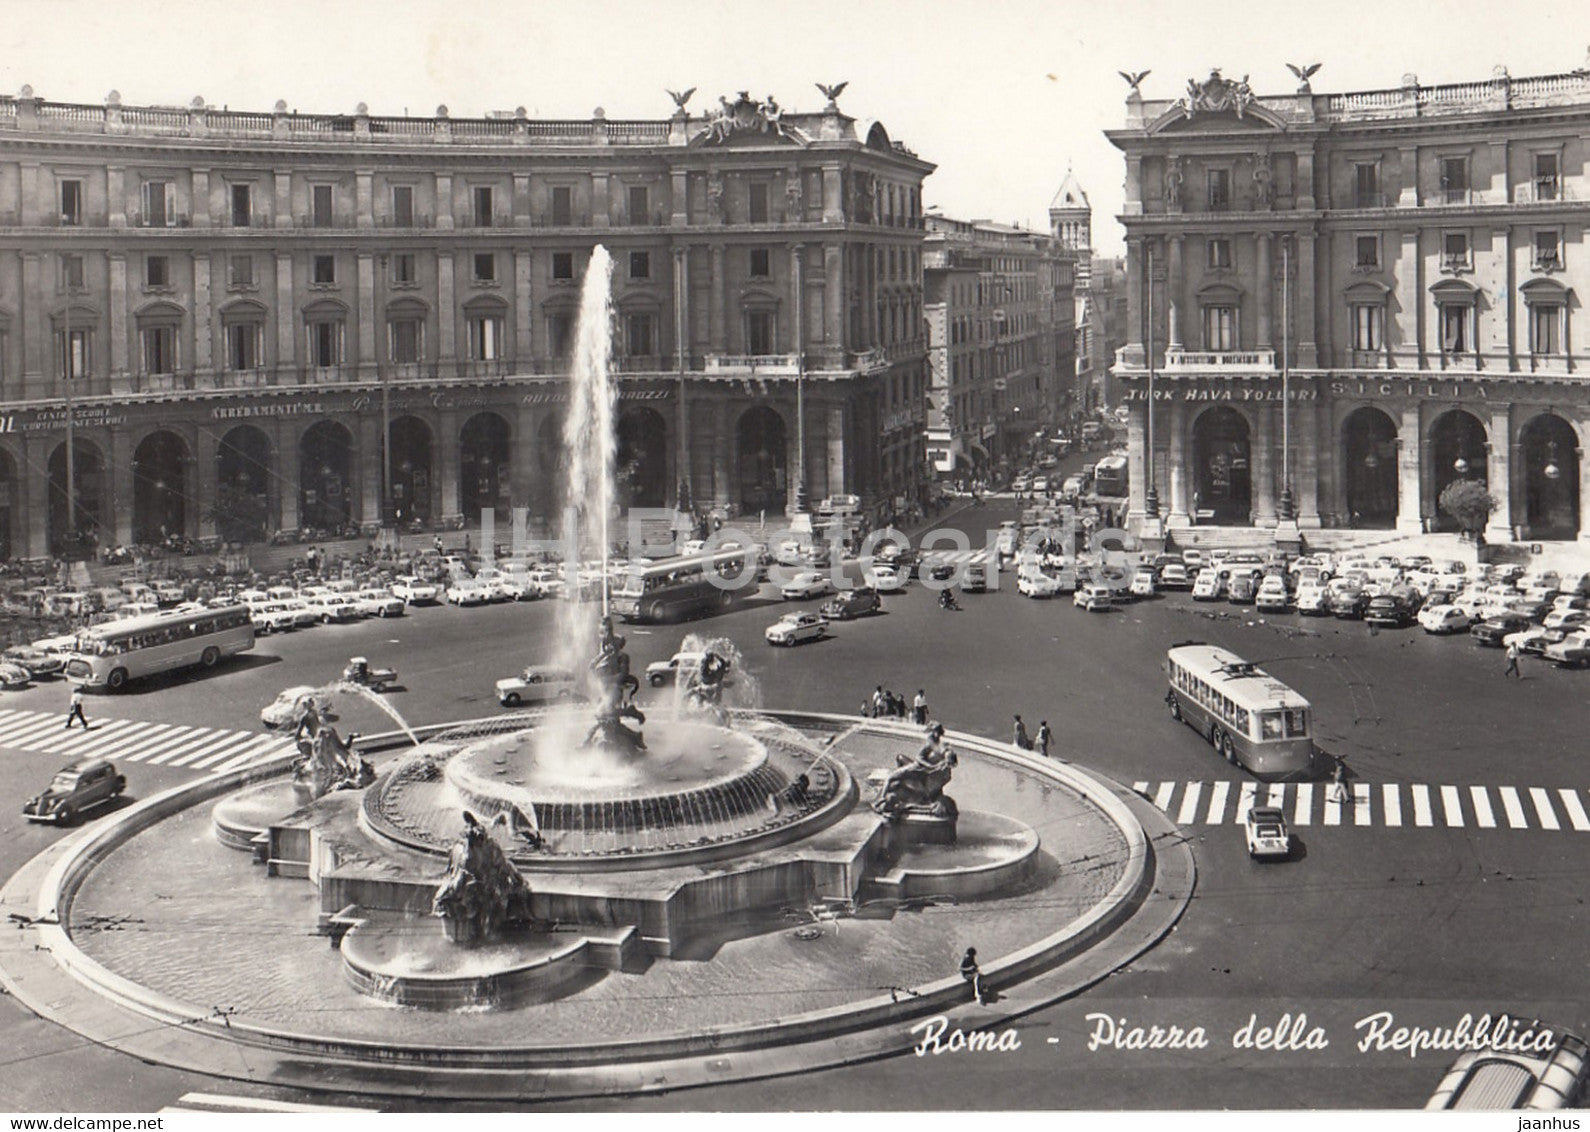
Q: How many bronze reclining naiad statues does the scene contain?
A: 4